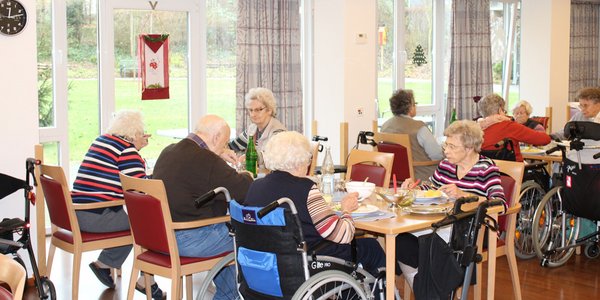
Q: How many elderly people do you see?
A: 9